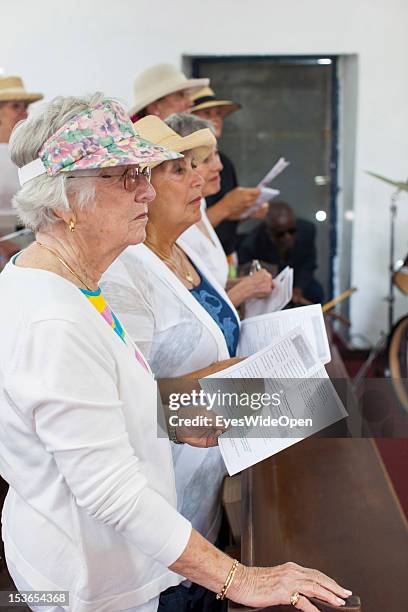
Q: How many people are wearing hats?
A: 5